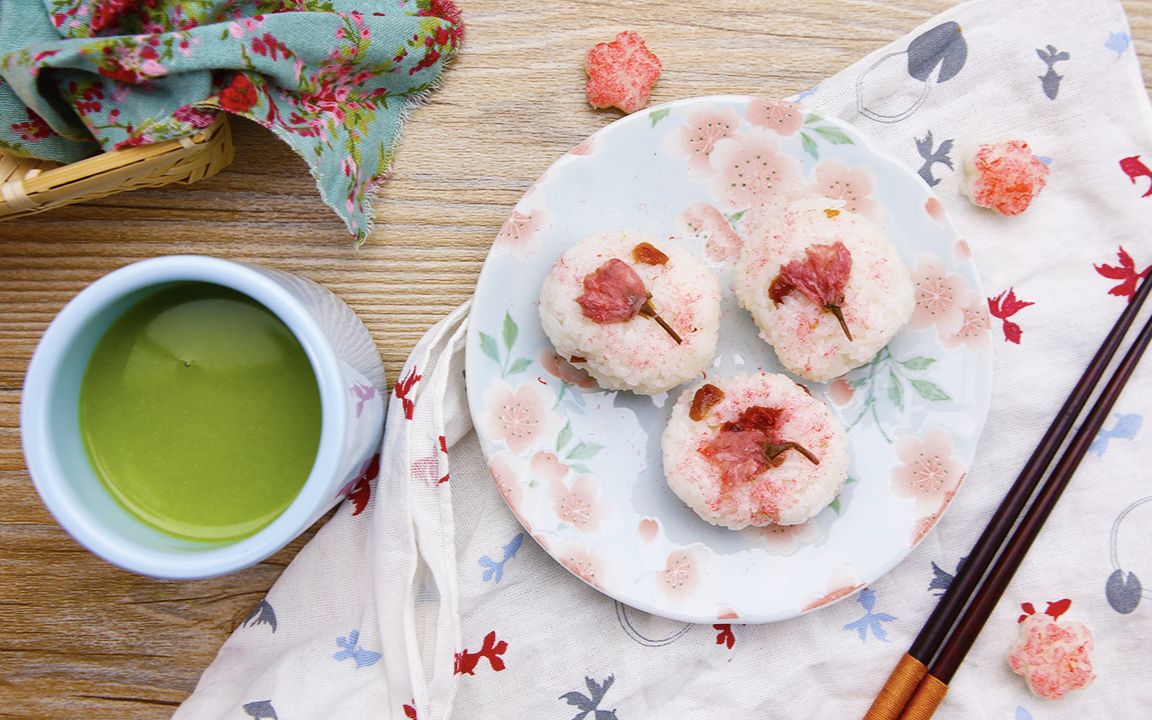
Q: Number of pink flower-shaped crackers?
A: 3